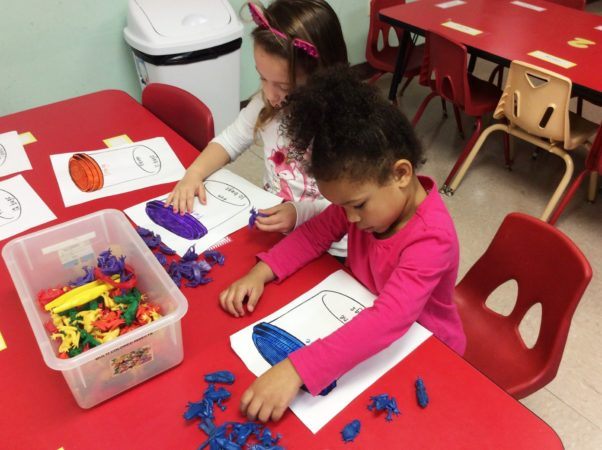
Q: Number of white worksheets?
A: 5